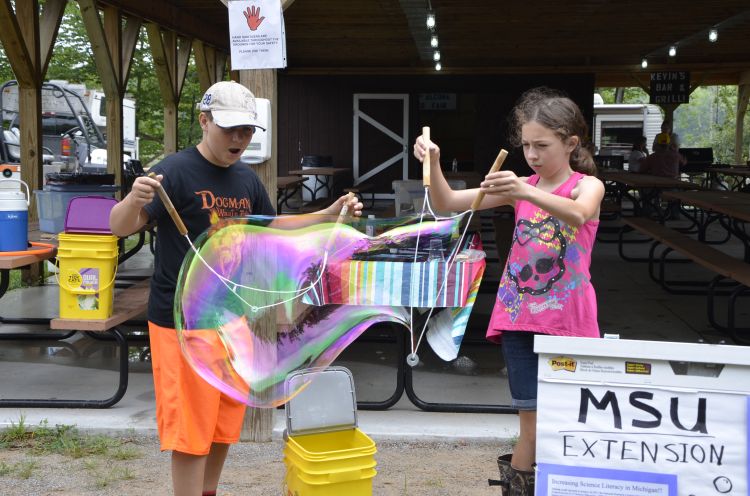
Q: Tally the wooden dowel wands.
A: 4